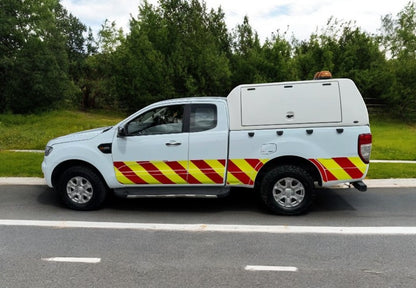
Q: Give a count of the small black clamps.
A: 4